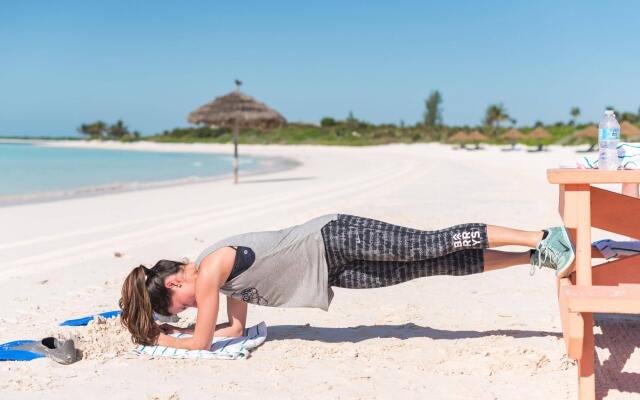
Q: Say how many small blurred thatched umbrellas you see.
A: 6